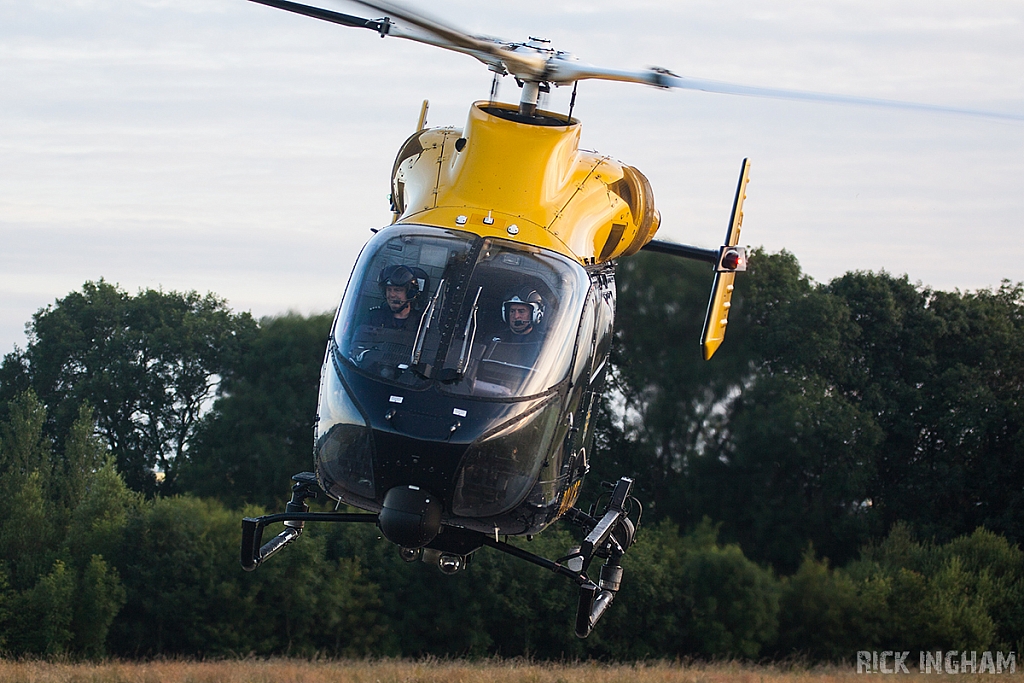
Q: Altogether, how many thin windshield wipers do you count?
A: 2